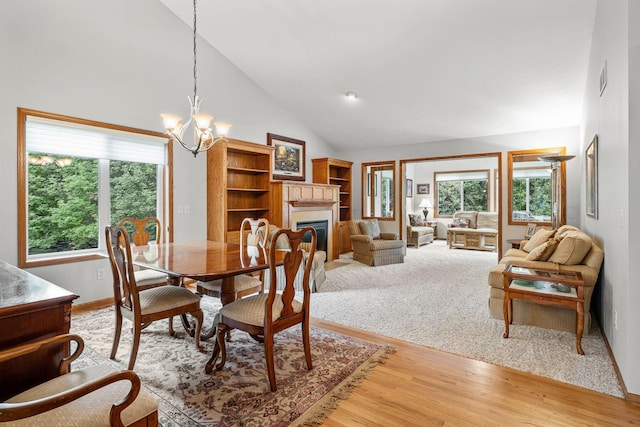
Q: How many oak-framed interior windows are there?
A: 2